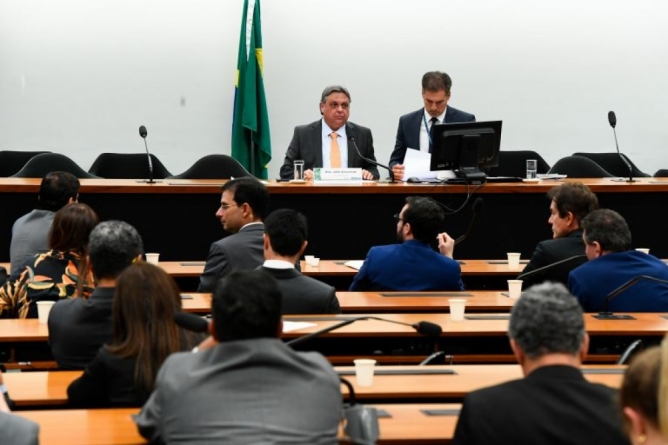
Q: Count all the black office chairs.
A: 8